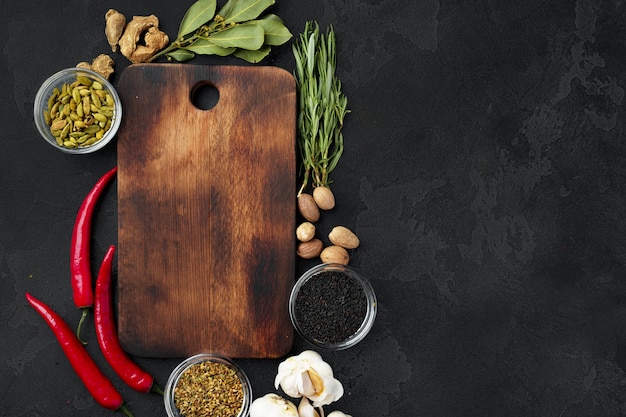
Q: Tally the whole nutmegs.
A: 6